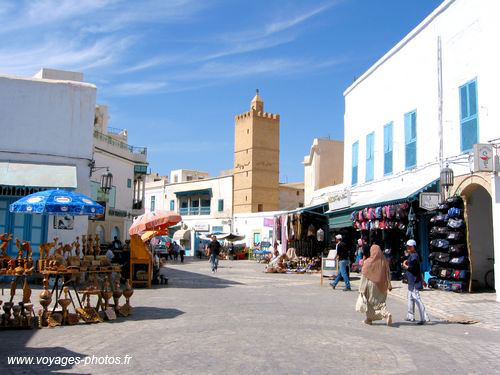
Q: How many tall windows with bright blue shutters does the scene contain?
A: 5